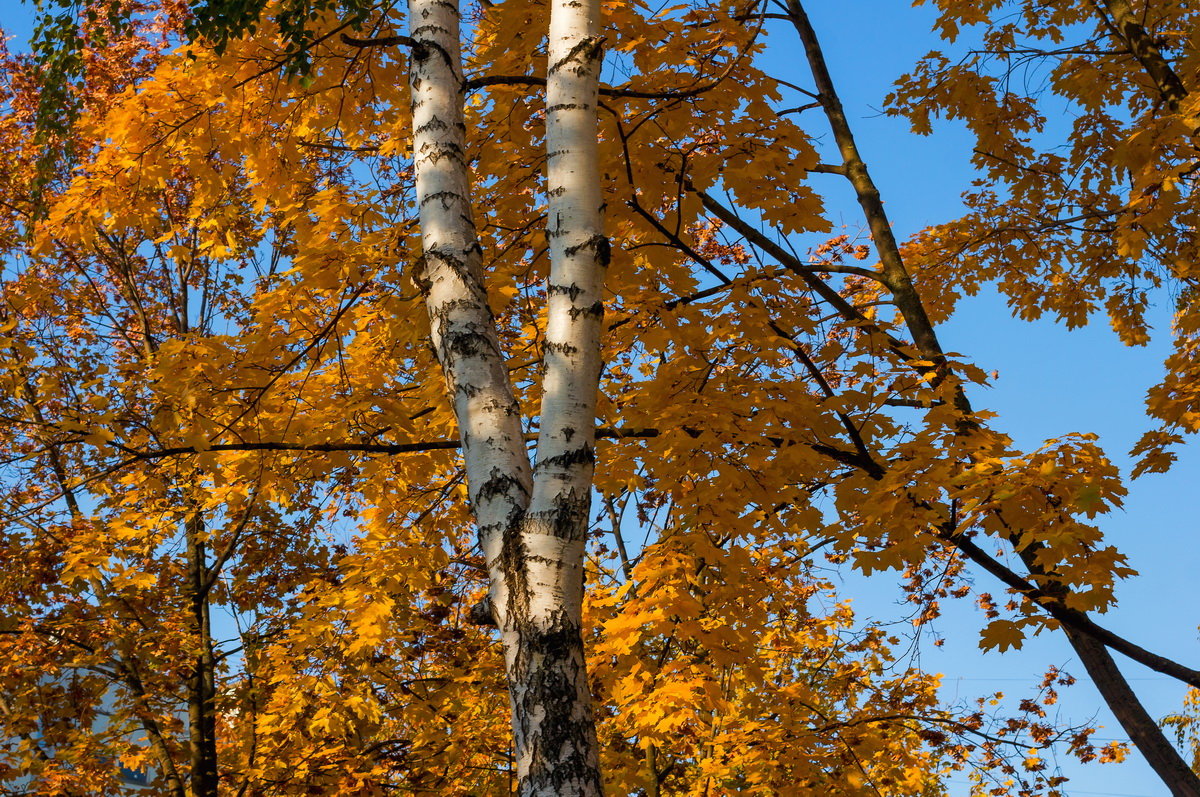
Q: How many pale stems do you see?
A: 2